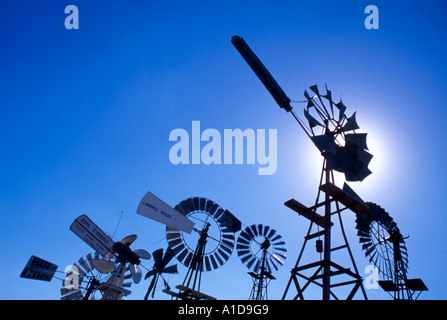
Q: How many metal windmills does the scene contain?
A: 7